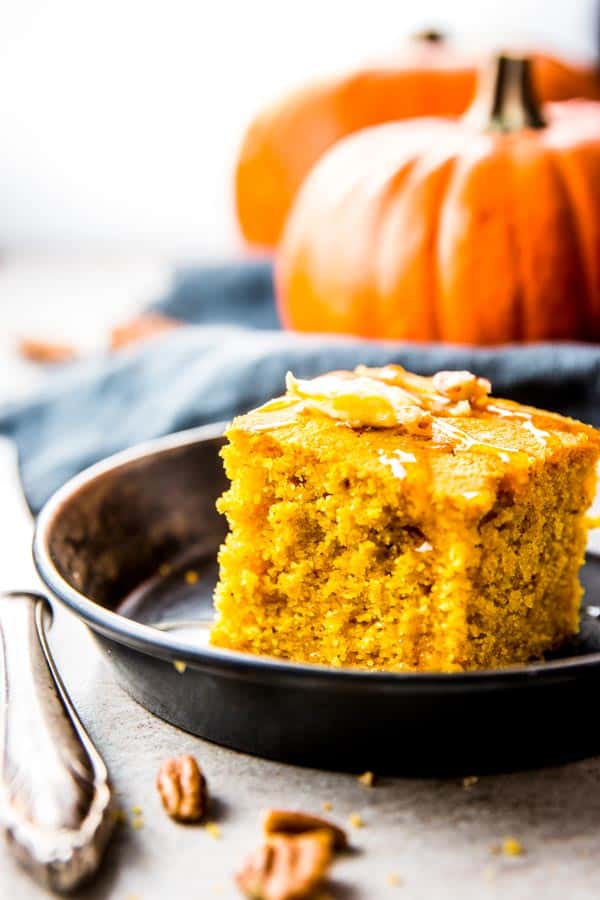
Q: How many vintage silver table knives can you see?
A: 1